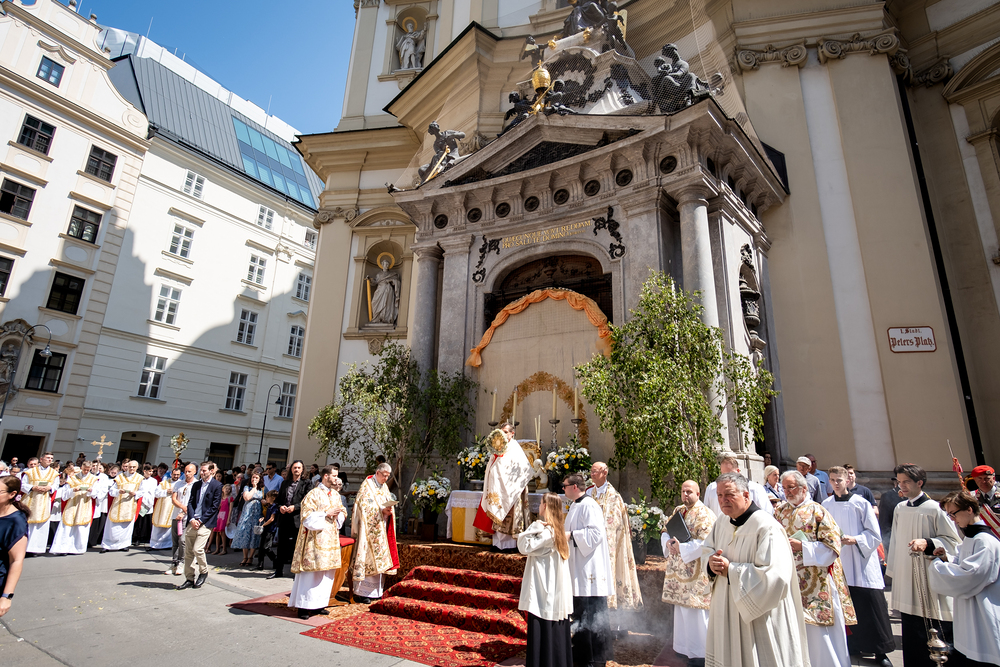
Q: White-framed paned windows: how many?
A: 12